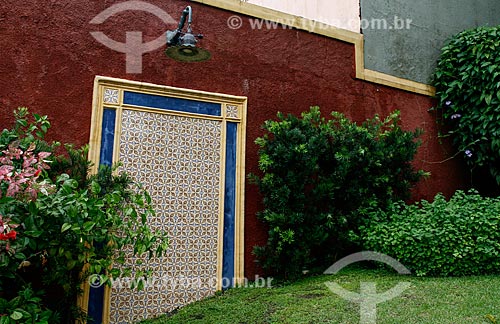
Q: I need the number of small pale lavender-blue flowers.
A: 3